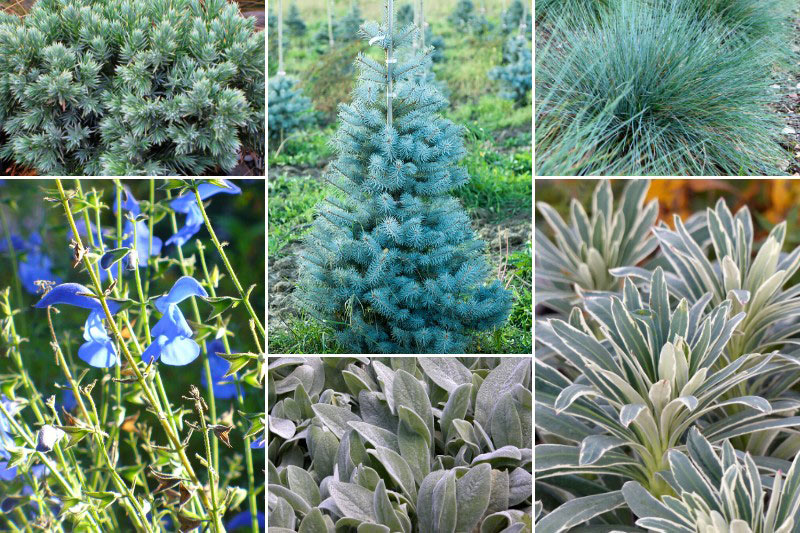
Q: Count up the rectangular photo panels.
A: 6